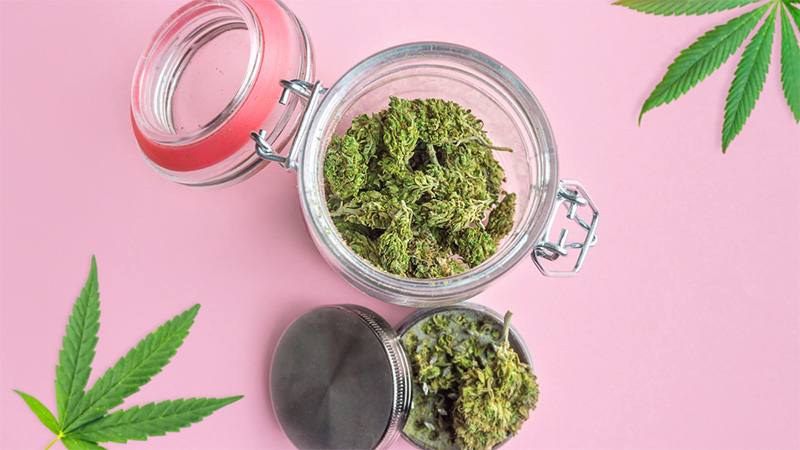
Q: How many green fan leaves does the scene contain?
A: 2